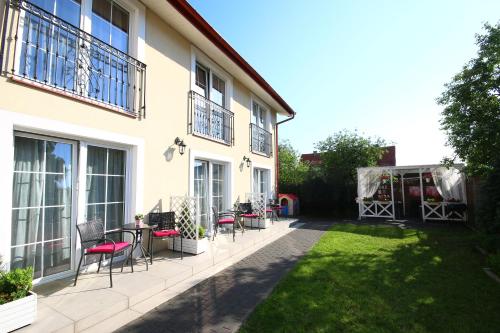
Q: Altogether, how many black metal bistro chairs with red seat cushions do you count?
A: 6